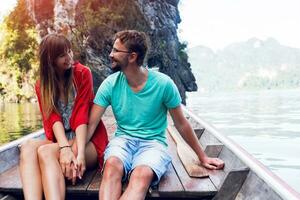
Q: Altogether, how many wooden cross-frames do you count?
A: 3